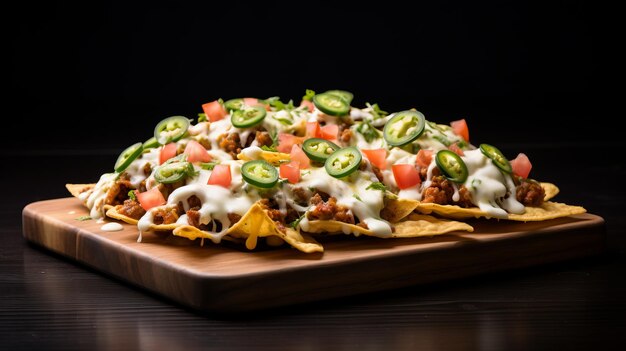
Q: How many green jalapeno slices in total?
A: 14